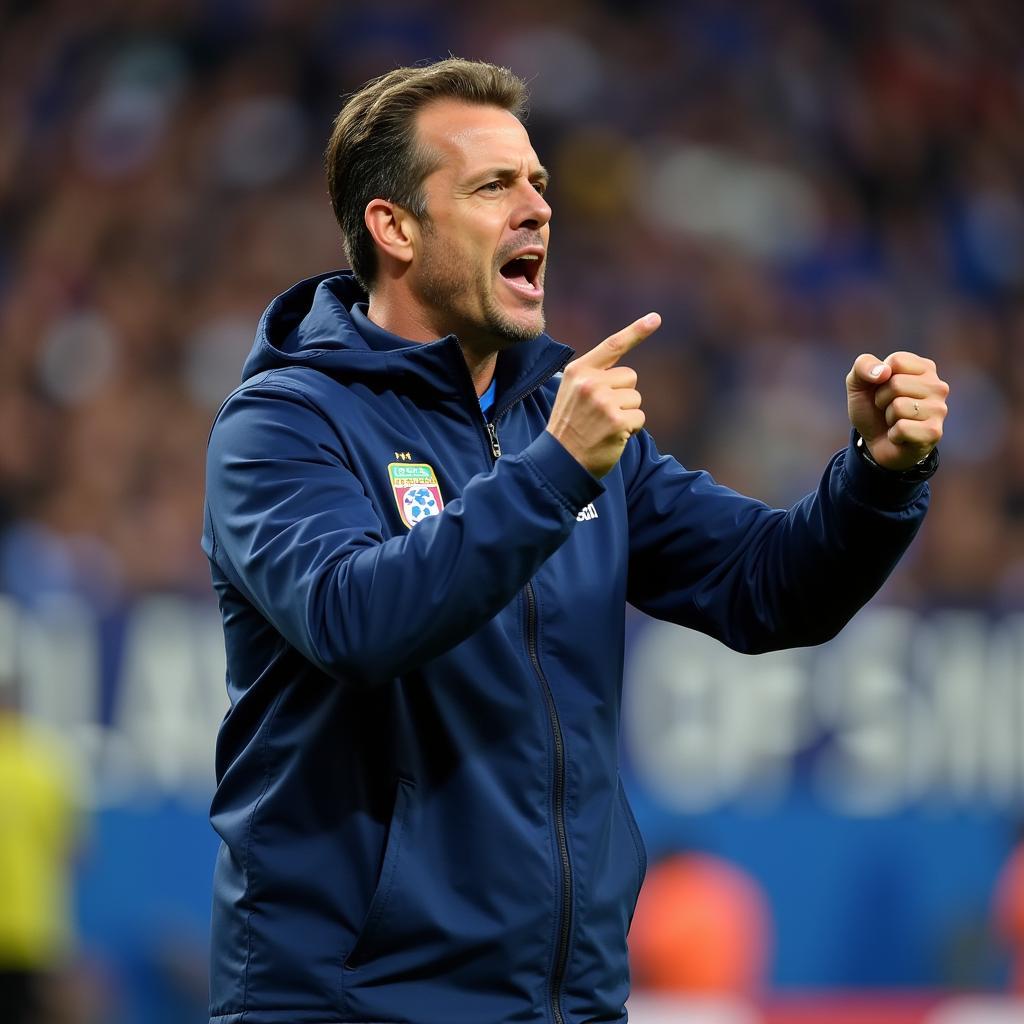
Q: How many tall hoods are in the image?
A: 1